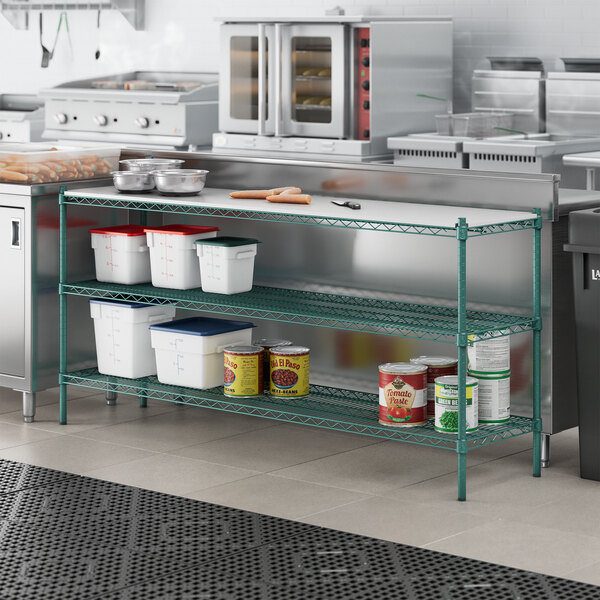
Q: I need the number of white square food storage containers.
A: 5